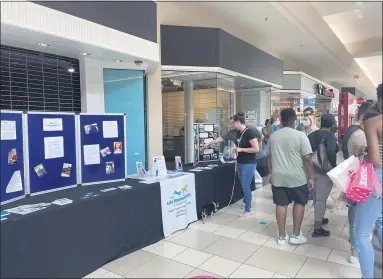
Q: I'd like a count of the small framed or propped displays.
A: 3